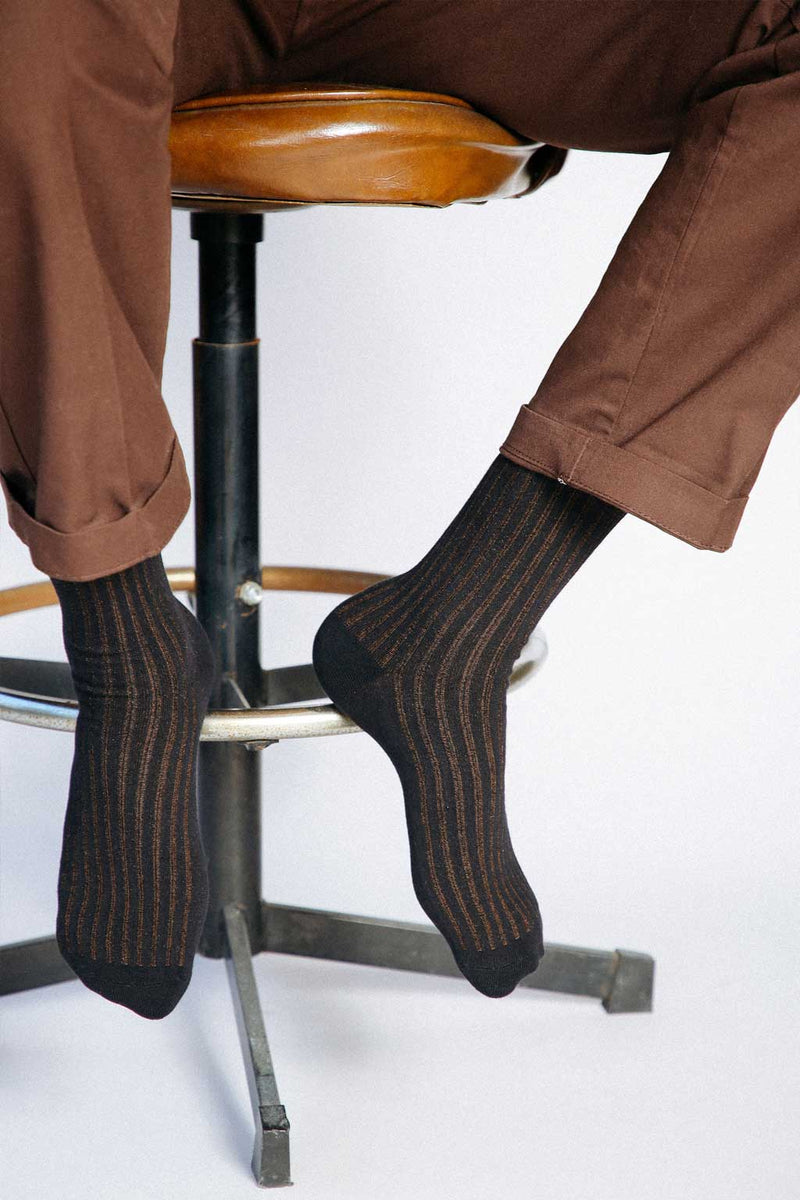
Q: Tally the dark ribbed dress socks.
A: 2